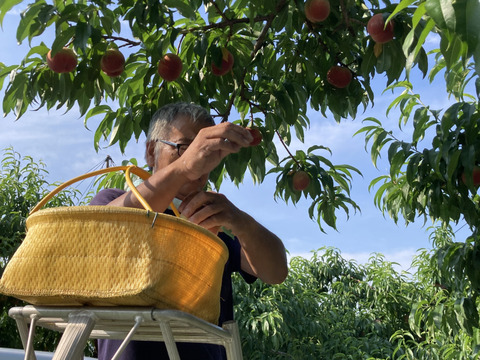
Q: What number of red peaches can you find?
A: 10